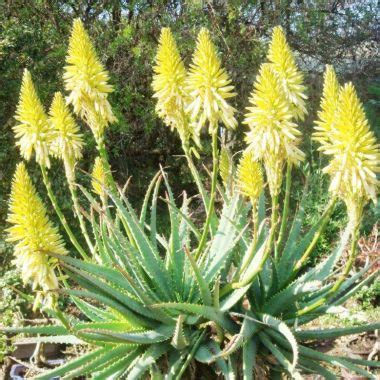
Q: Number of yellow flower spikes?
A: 13